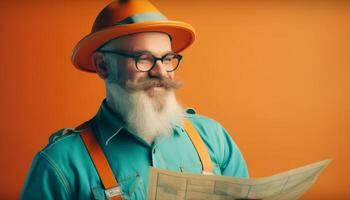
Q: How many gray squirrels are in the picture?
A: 0